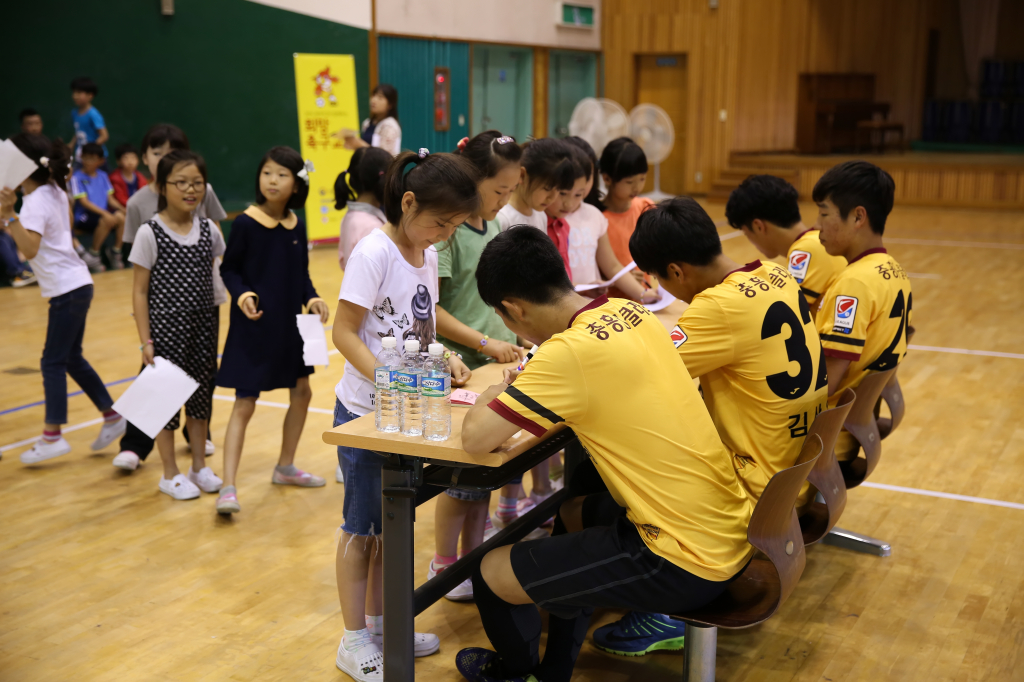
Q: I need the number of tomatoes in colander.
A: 0